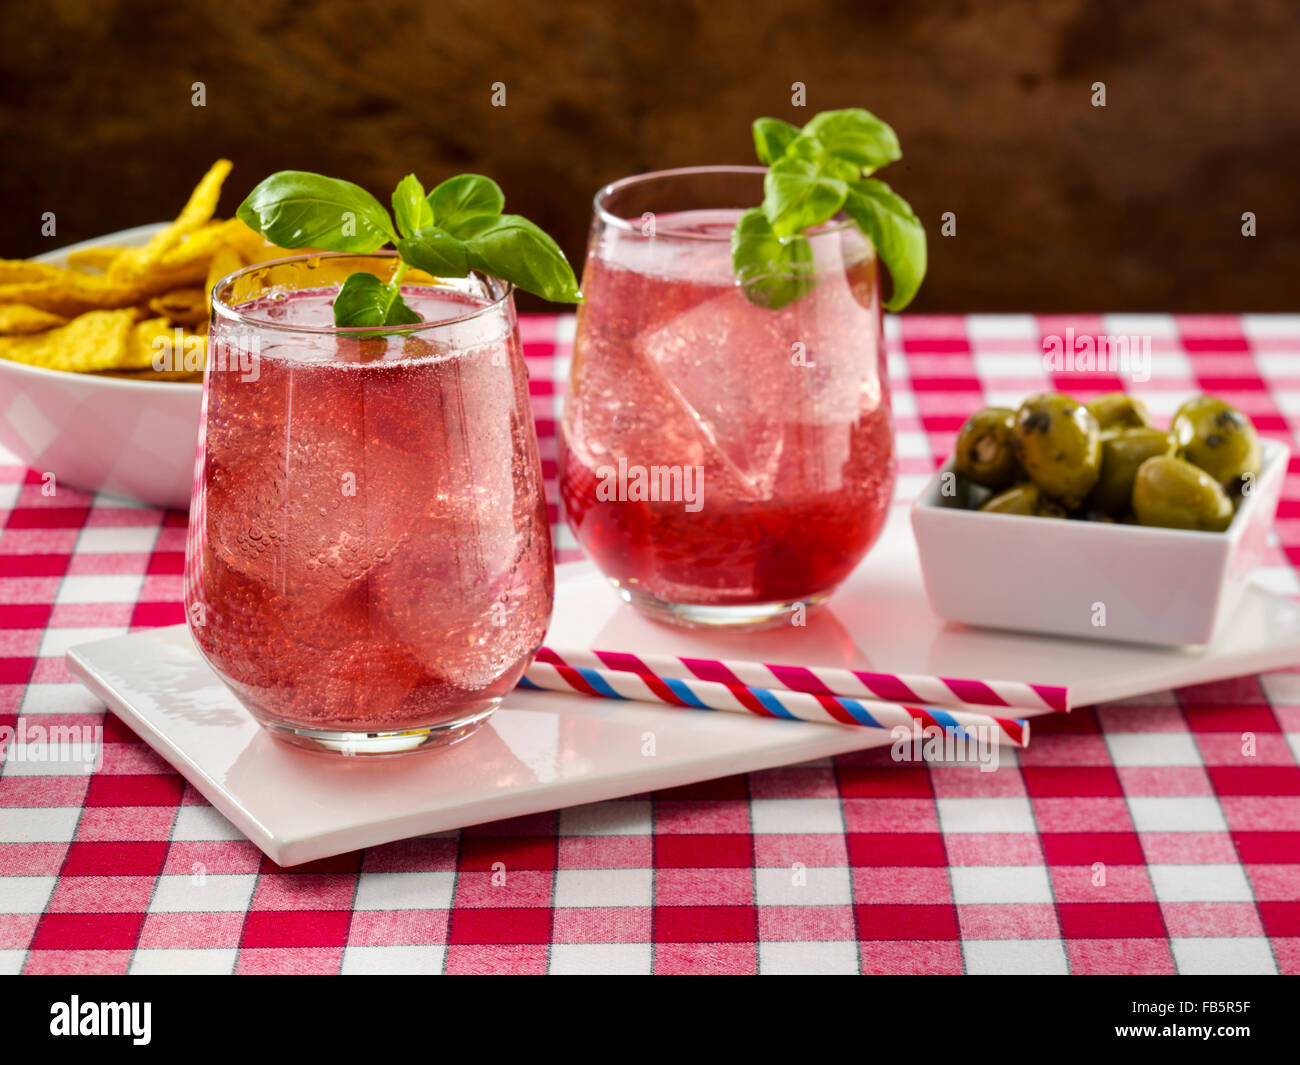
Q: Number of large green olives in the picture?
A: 7